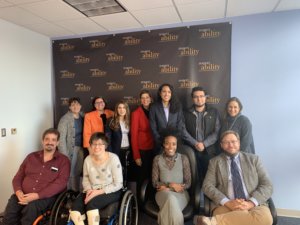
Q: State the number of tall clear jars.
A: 0